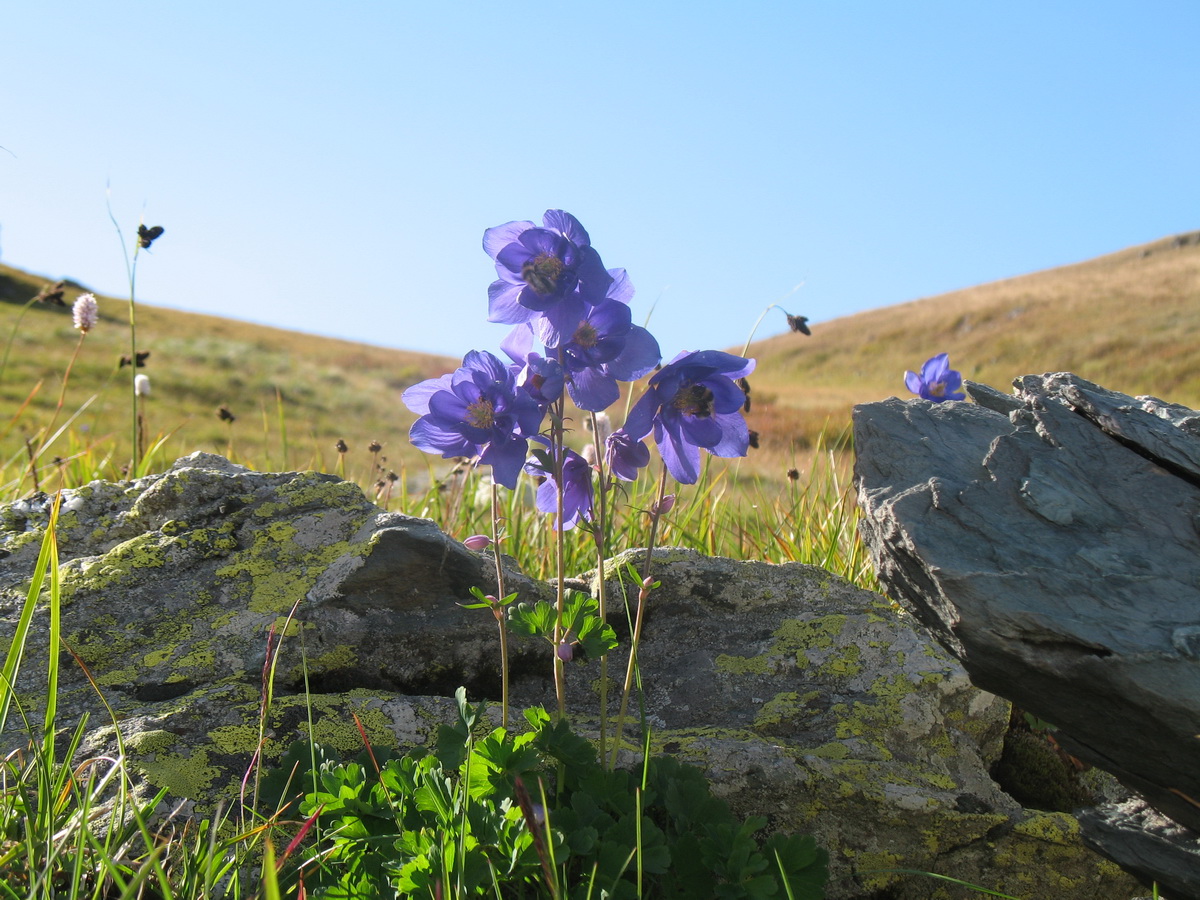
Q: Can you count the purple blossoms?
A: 8